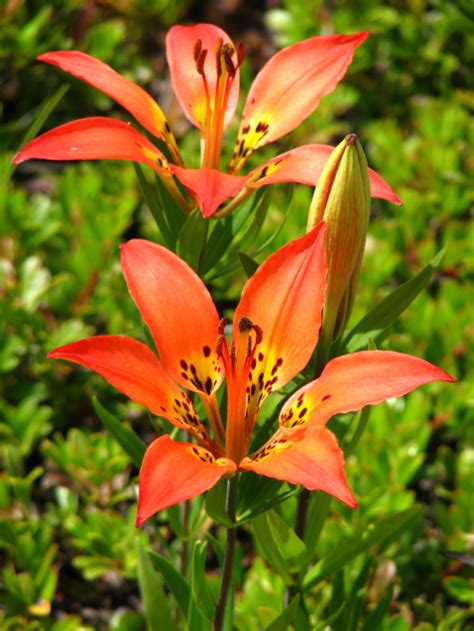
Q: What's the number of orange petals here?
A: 12